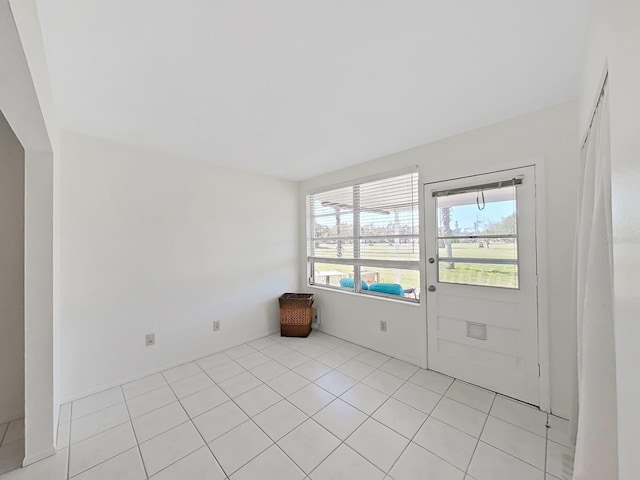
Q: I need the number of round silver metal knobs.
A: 2